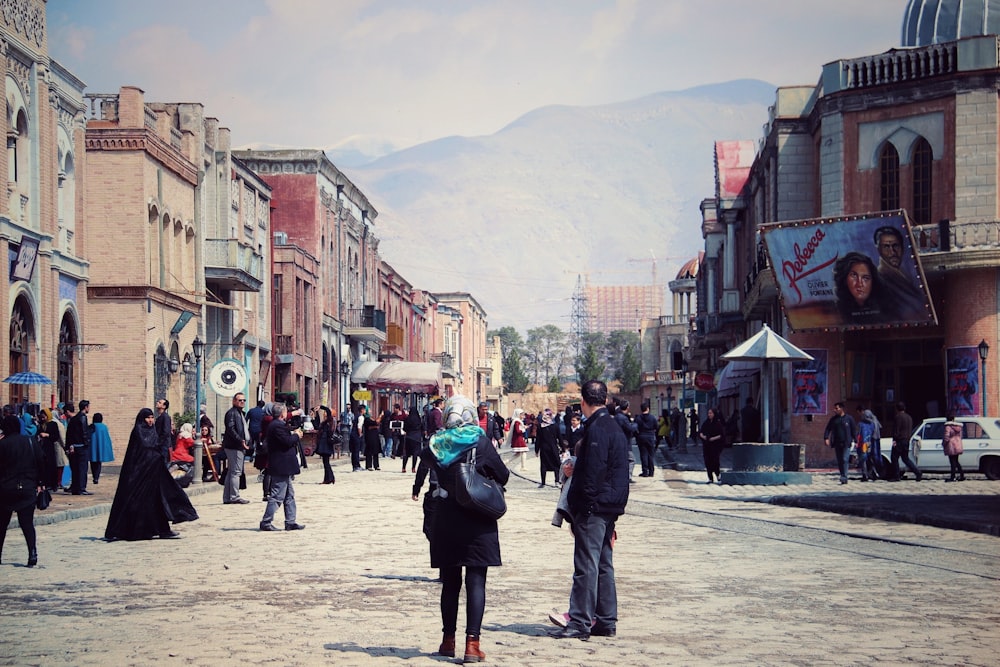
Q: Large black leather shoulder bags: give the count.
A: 1